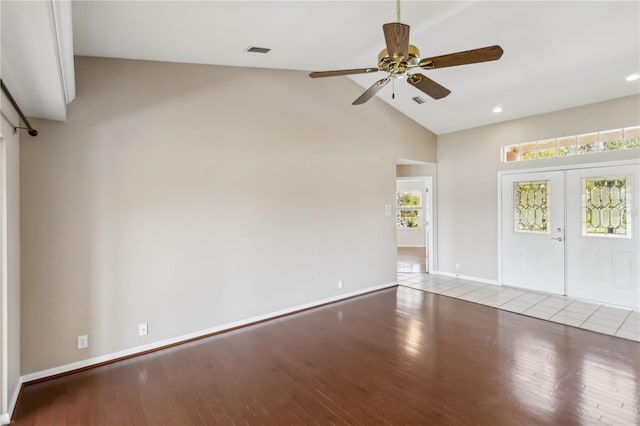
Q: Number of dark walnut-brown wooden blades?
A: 5